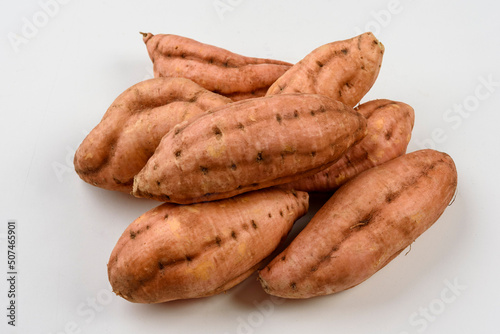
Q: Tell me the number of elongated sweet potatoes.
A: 7